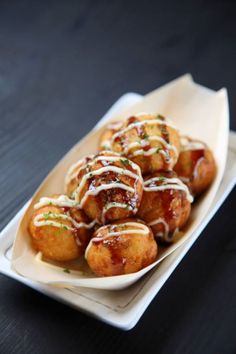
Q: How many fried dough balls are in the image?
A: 8